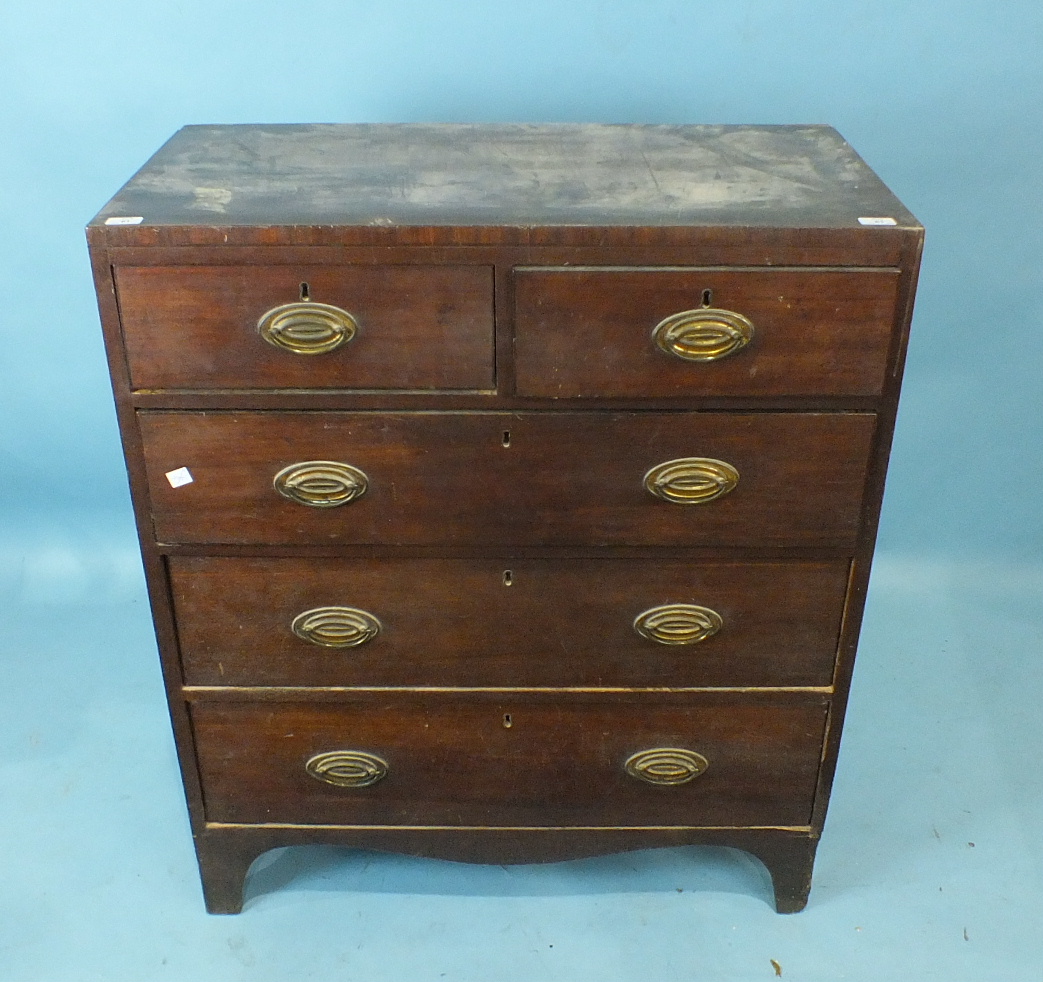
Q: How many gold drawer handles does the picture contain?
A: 8